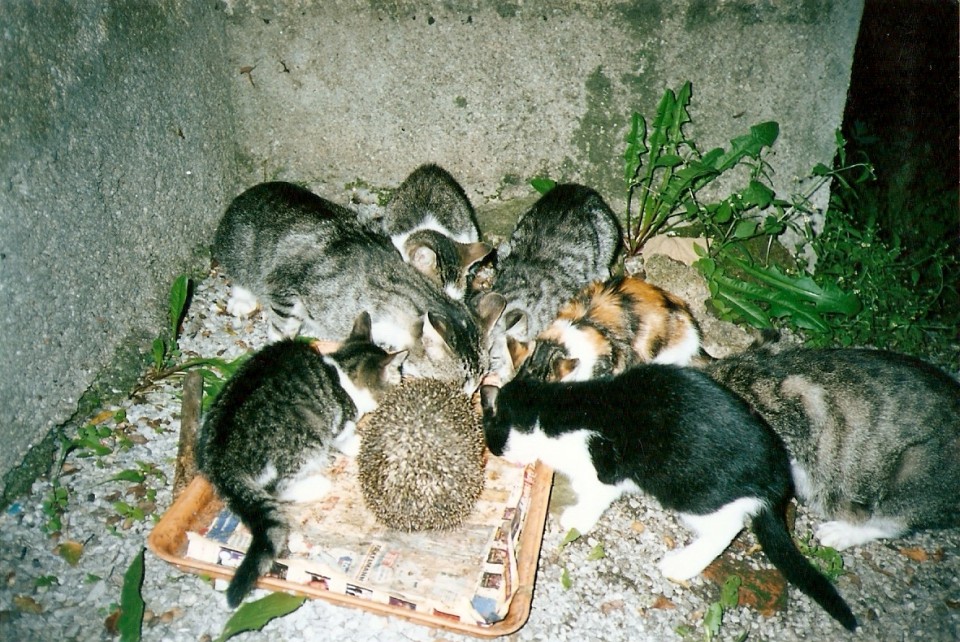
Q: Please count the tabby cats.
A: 5